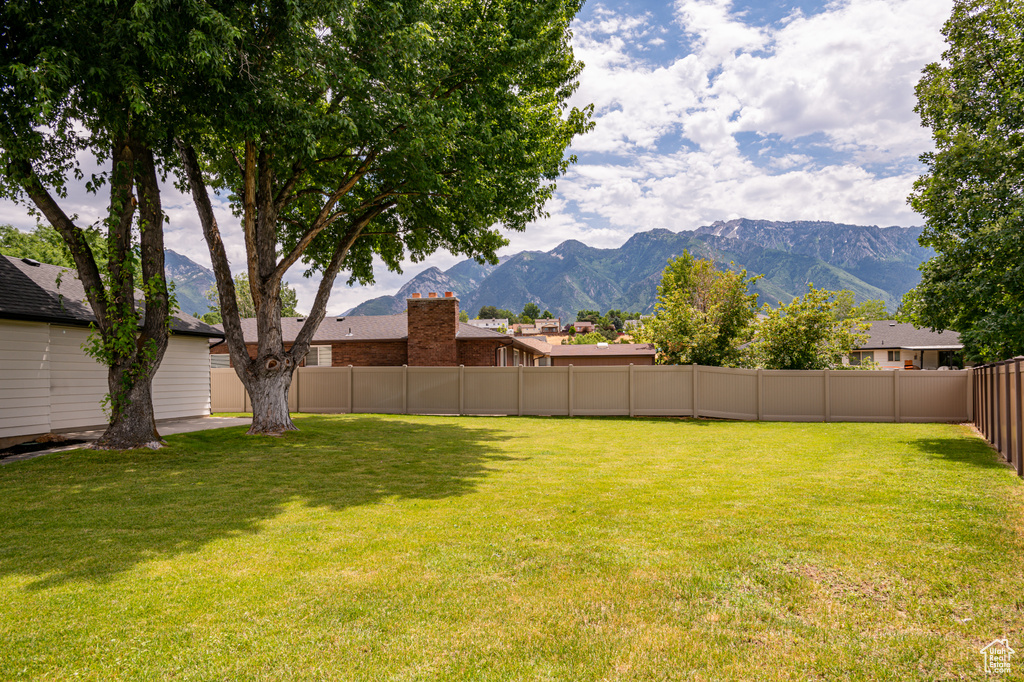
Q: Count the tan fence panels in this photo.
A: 13